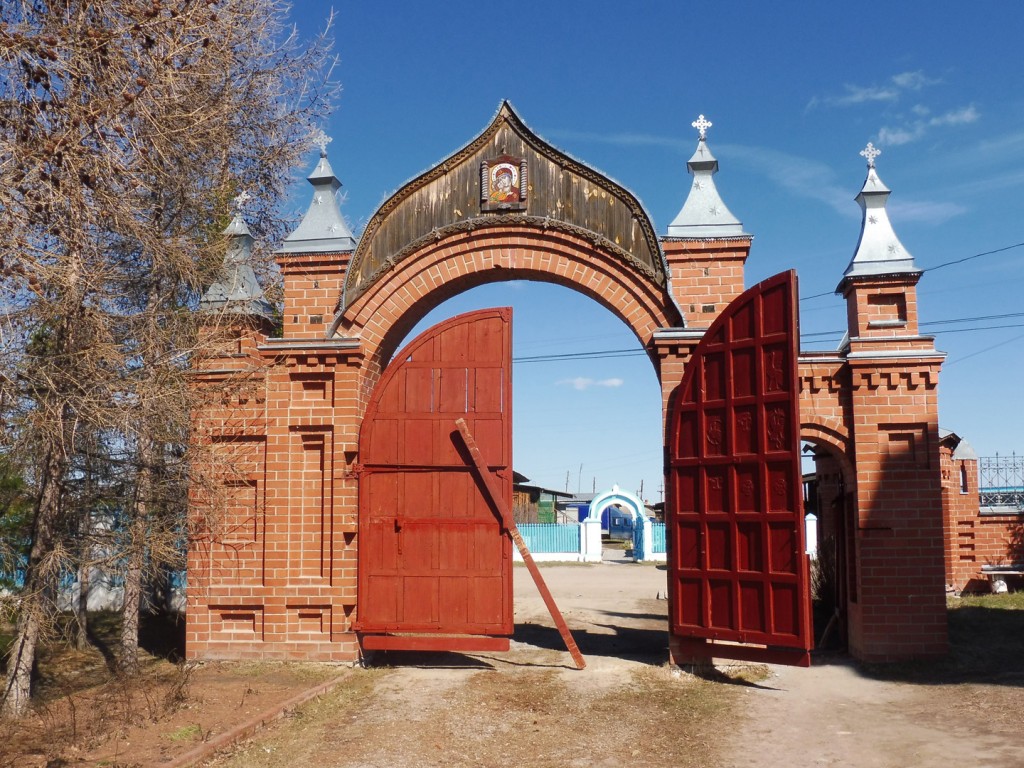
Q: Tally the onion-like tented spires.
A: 4